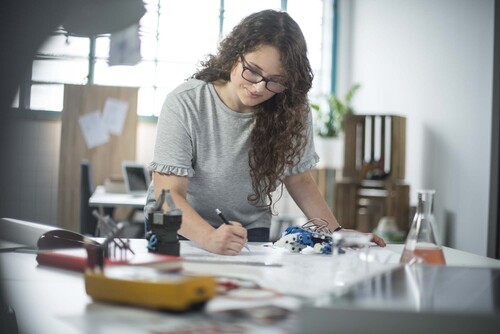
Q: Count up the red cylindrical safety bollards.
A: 0